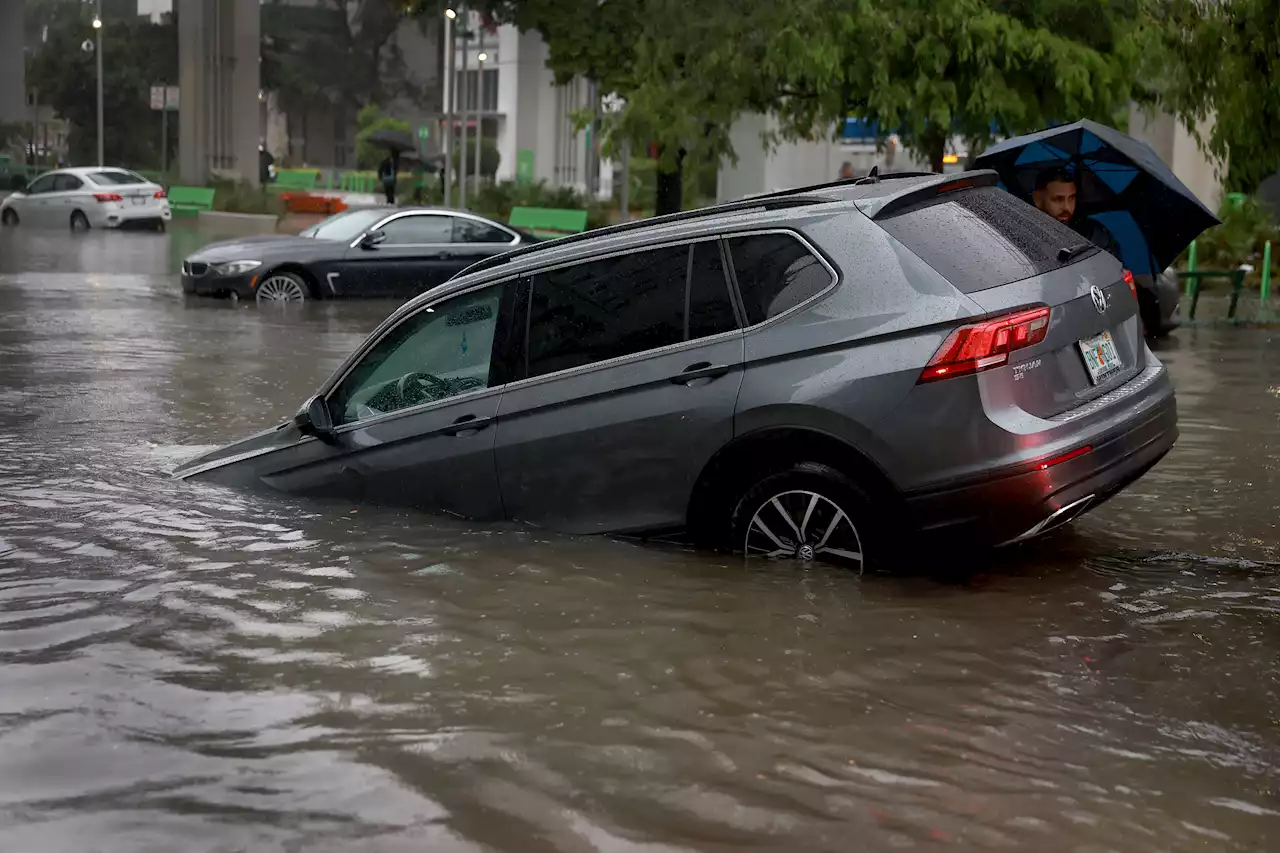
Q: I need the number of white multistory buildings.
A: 1